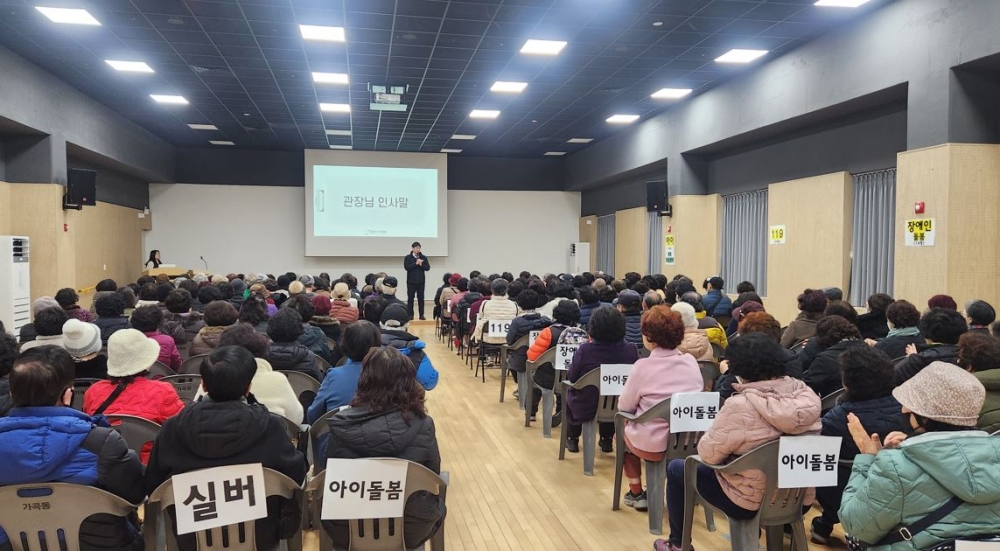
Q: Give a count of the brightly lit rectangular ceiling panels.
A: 13